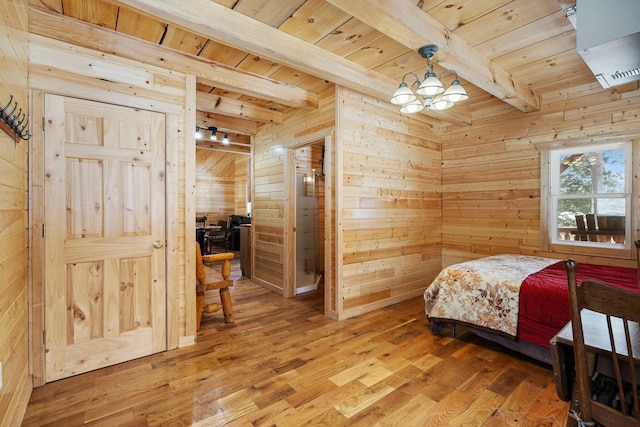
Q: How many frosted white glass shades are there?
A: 5